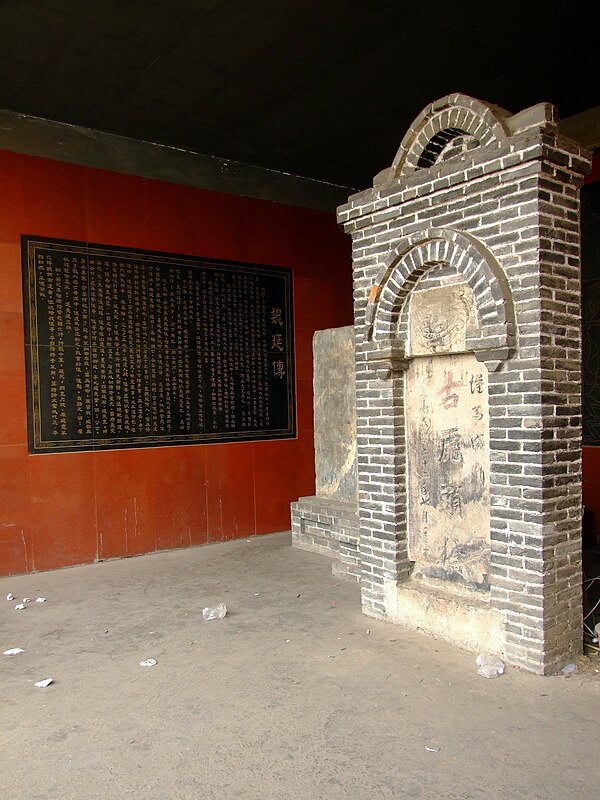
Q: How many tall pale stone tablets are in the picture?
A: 2